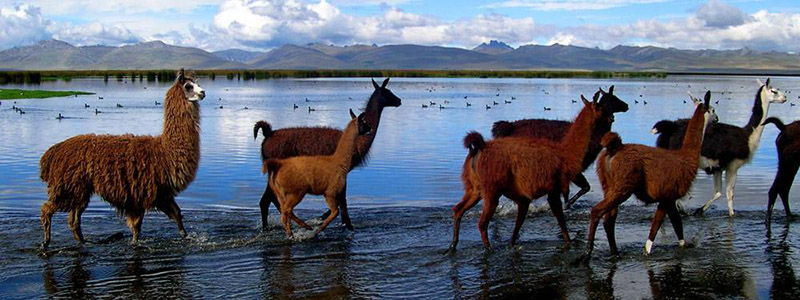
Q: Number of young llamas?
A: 1